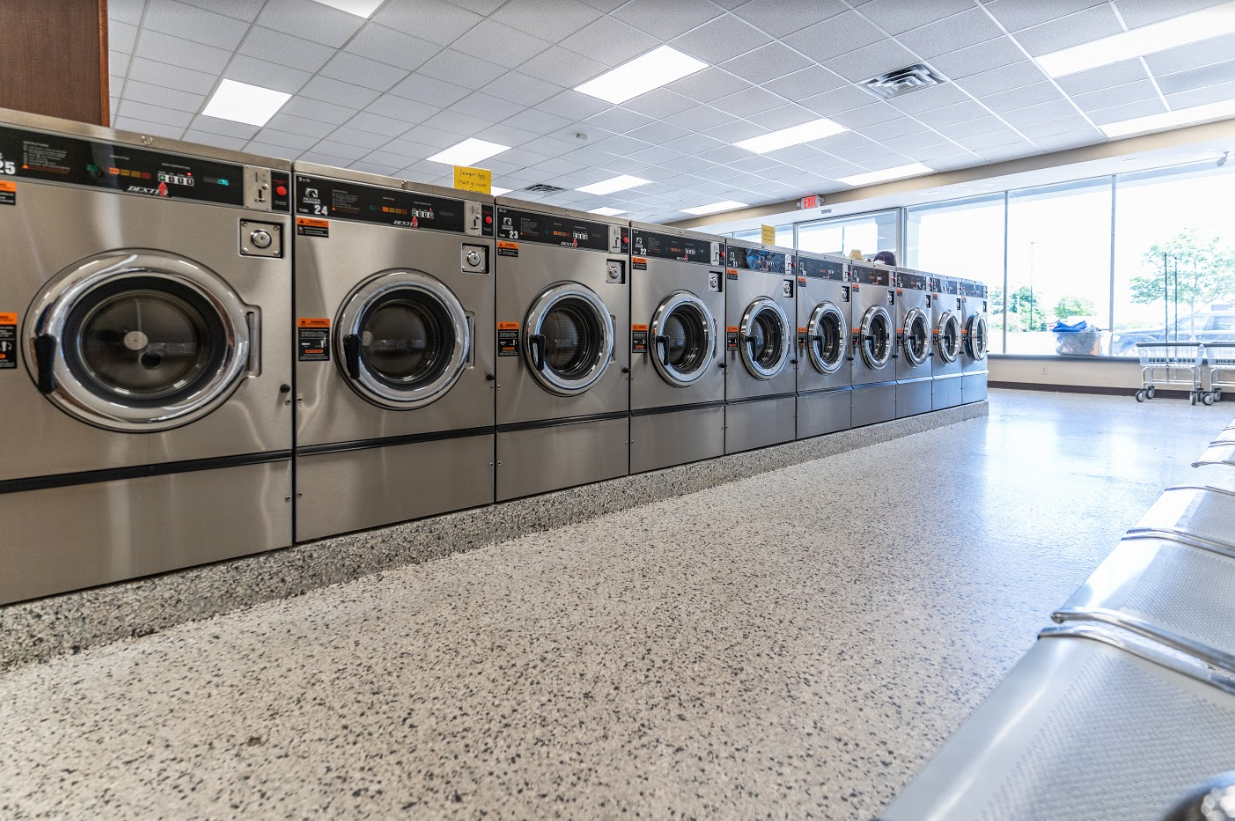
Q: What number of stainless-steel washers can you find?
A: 10